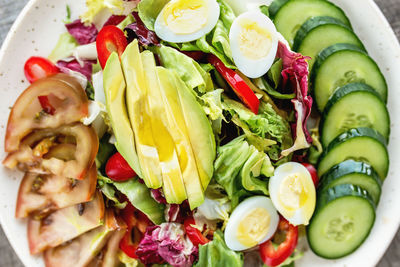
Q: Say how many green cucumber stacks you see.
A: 7